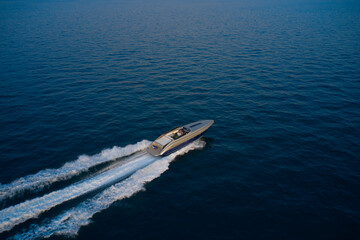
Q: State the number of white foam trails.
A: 3